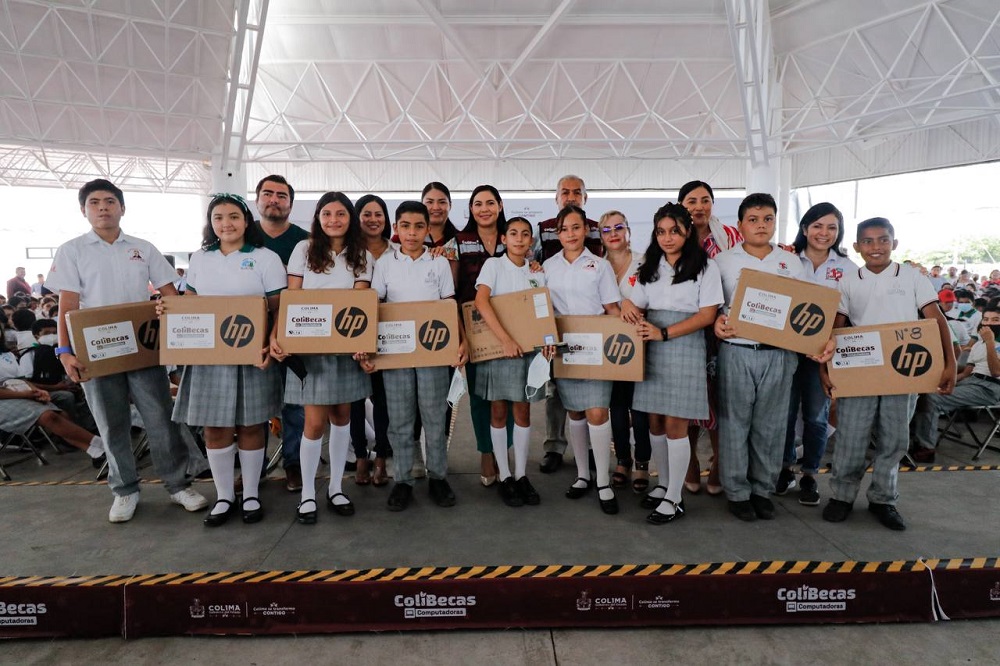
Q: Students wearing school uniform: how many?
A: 9